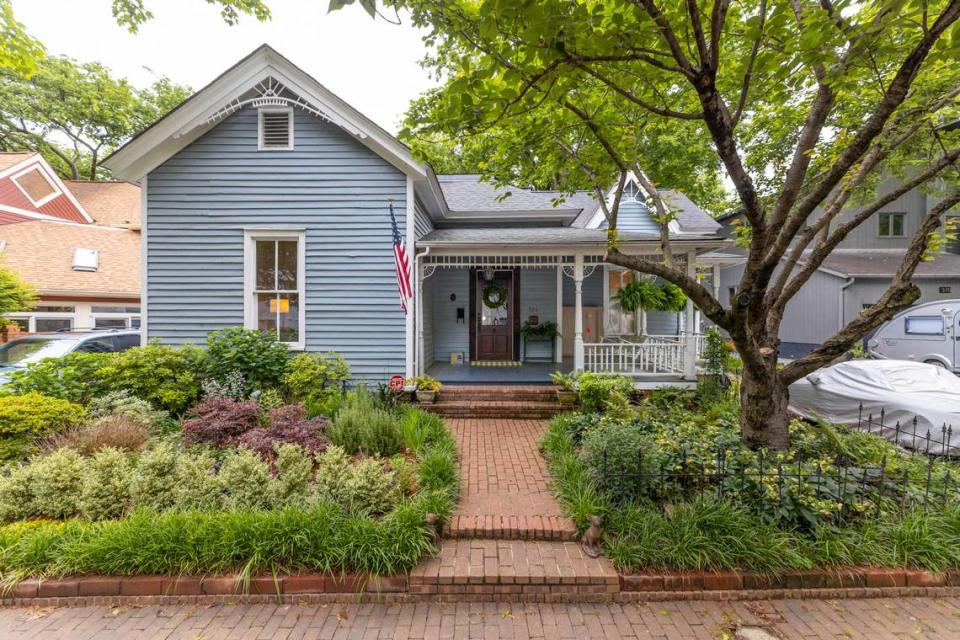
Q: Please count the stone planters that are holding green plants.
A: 2